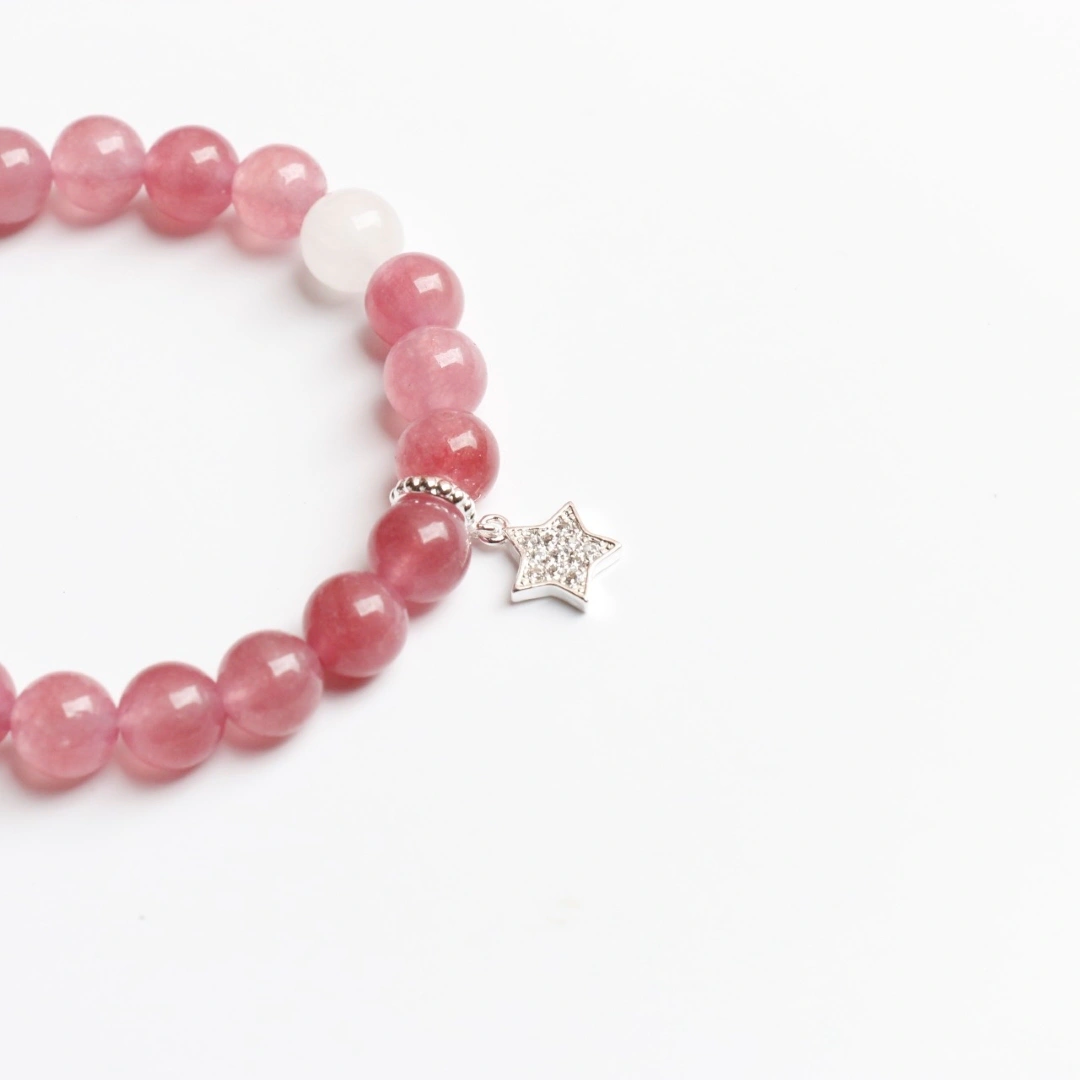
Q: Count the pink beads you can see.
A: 13